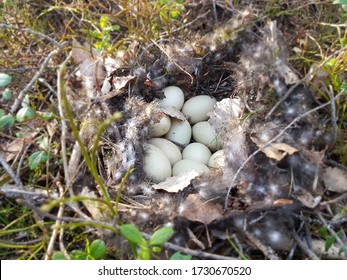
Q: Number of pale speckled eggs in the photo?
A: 10